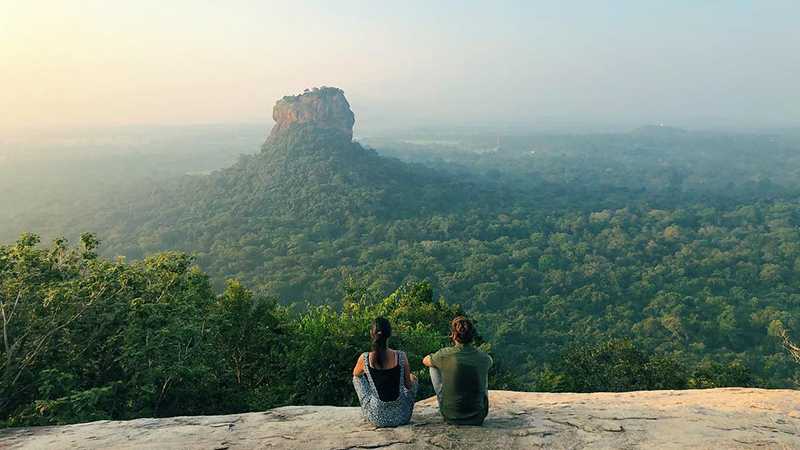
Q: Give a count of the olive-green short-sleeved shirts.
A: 1